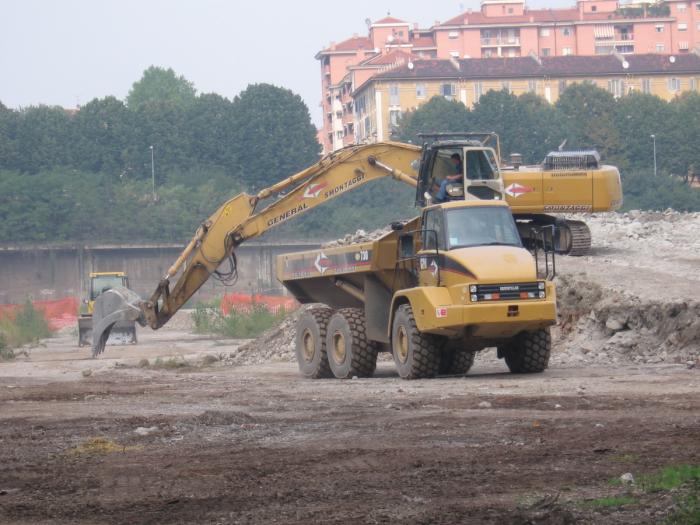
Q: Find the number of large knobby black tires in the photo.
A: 5